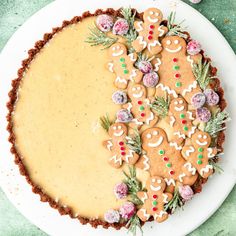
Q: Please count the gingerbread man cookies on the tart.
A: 9